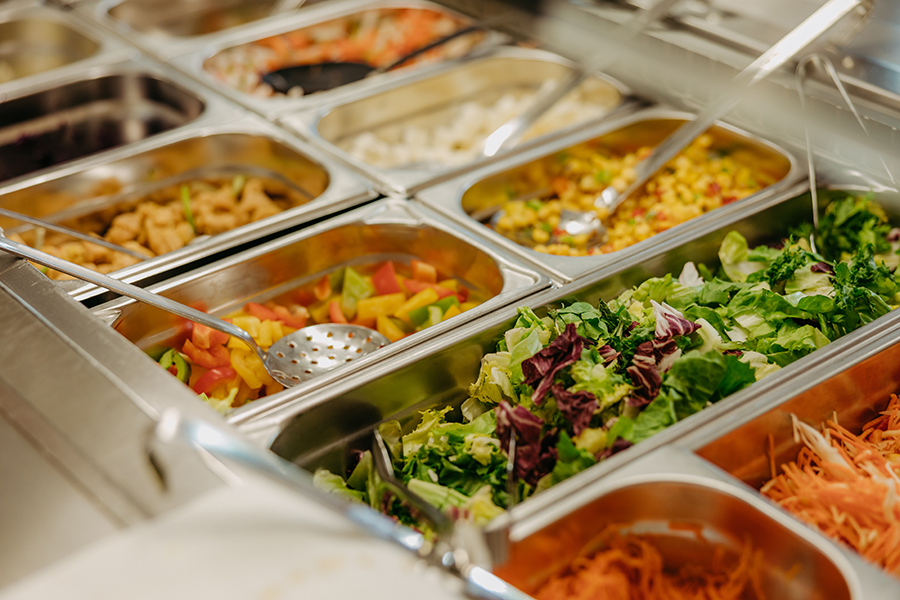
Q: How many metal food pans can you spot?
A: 11